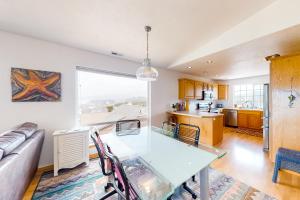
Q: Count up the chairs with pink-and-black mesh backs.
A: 2